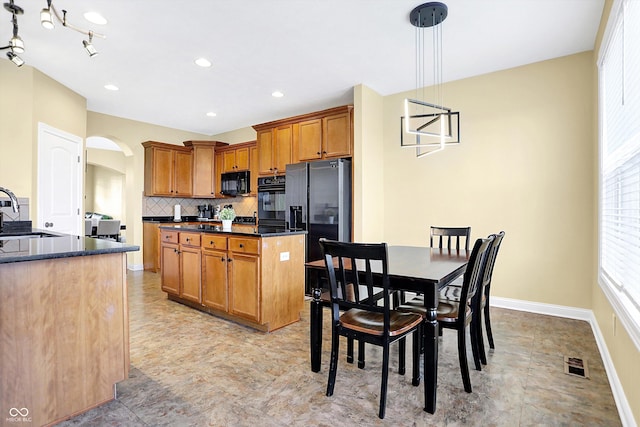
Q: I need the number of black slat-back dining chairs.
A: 4